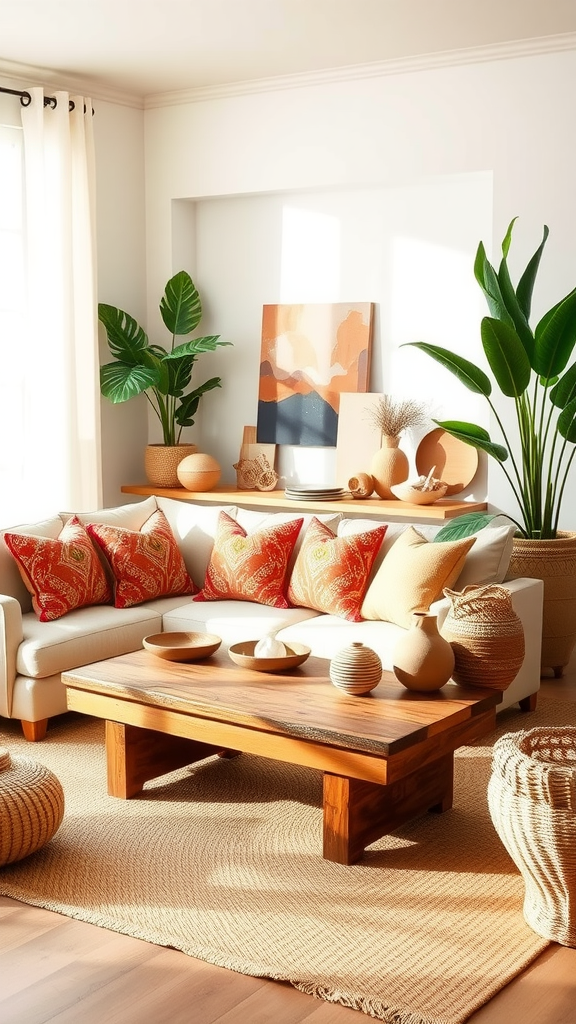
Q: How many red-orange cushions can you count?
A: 4